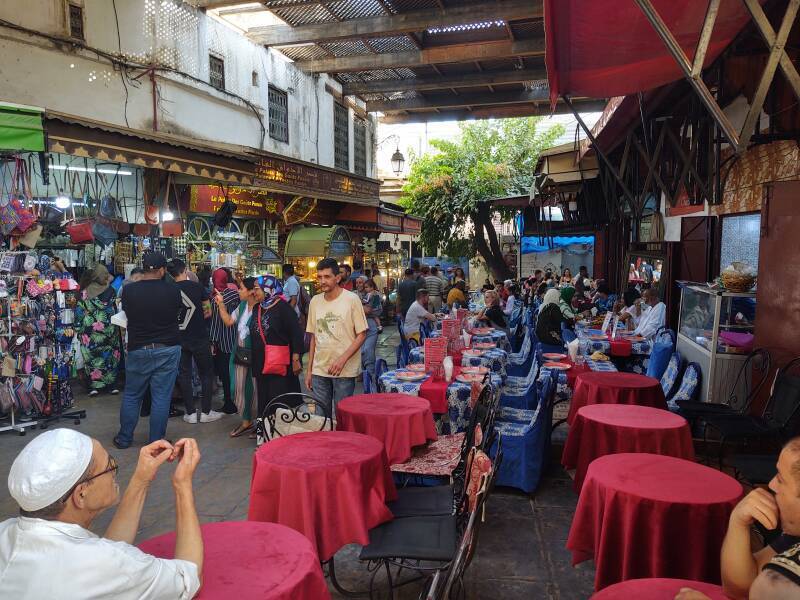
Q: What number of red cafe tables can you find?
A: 7